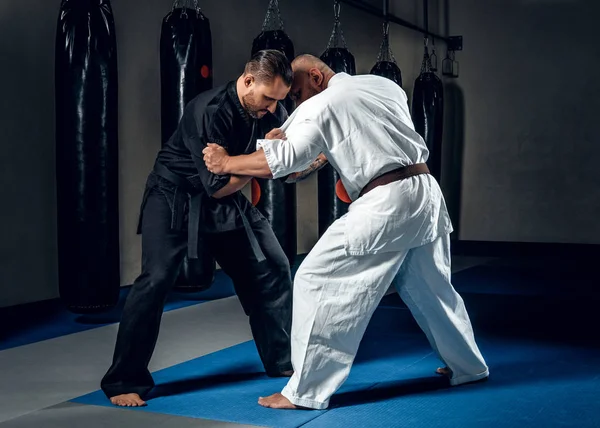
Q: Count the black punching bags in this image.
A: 6